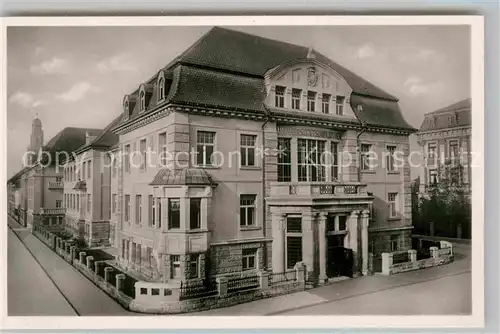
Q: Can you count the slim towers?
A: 1